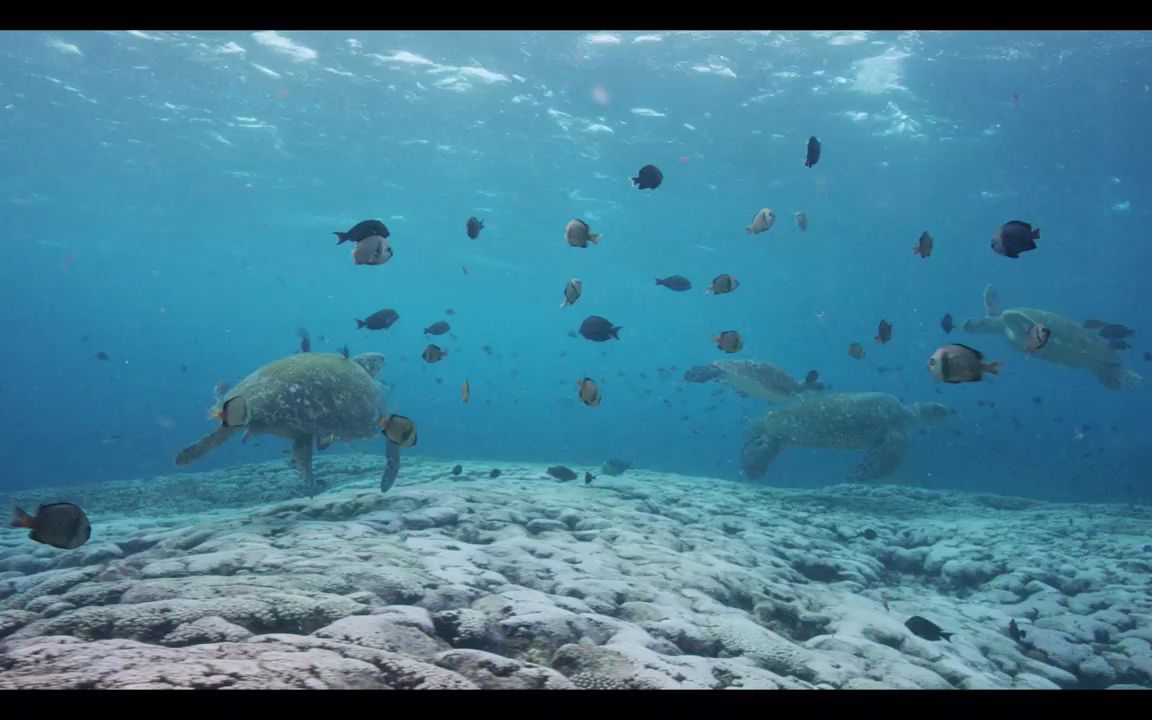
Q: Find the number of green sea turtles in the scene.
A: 4